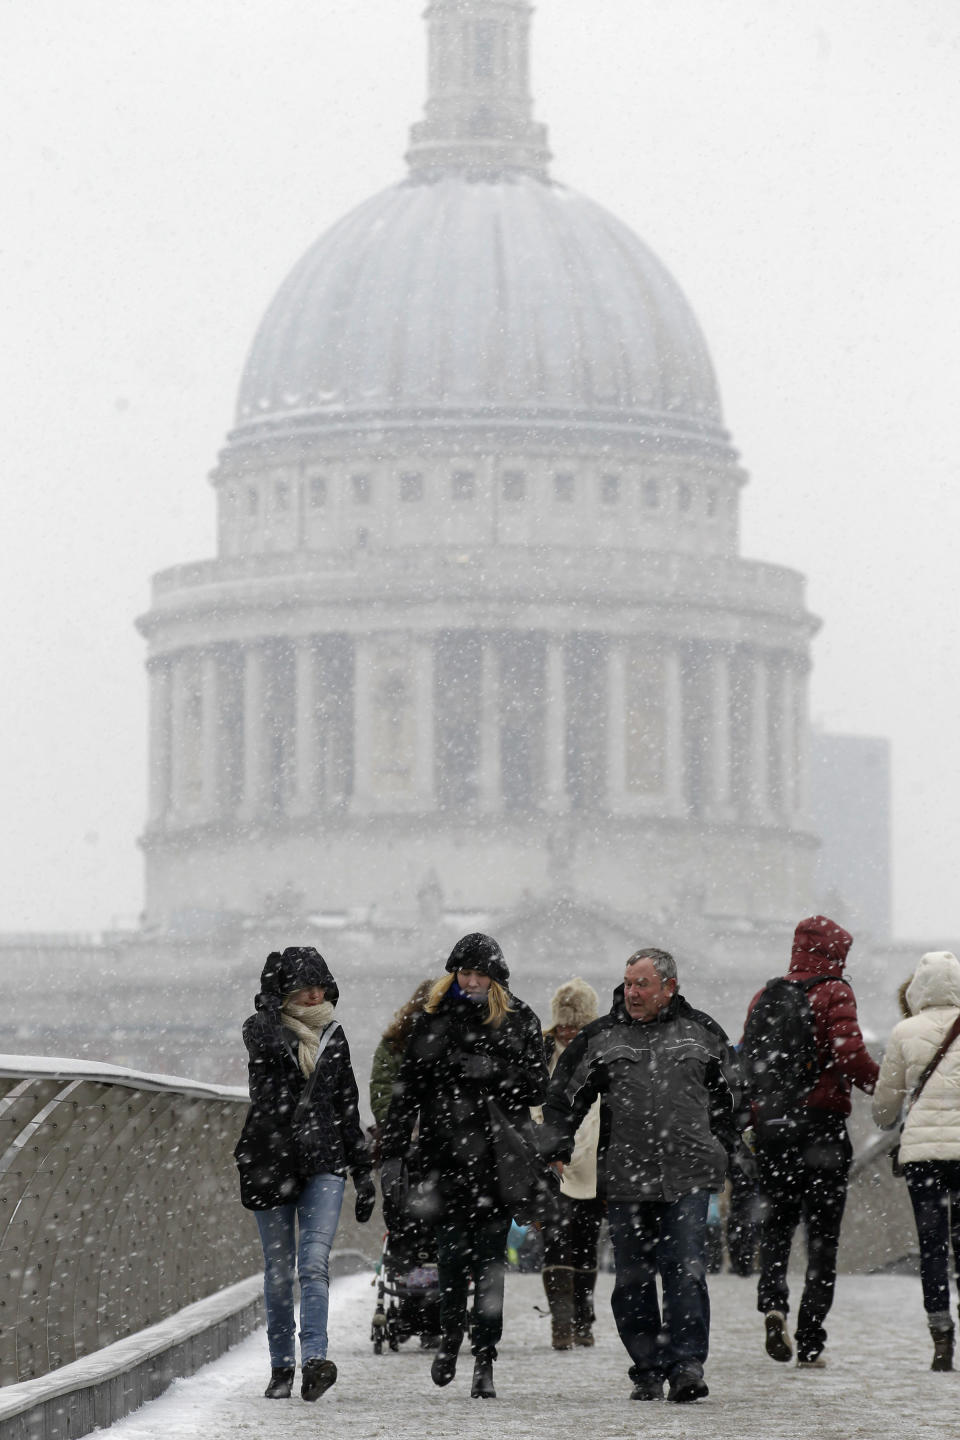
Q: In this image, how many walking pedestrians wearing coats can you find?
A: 7